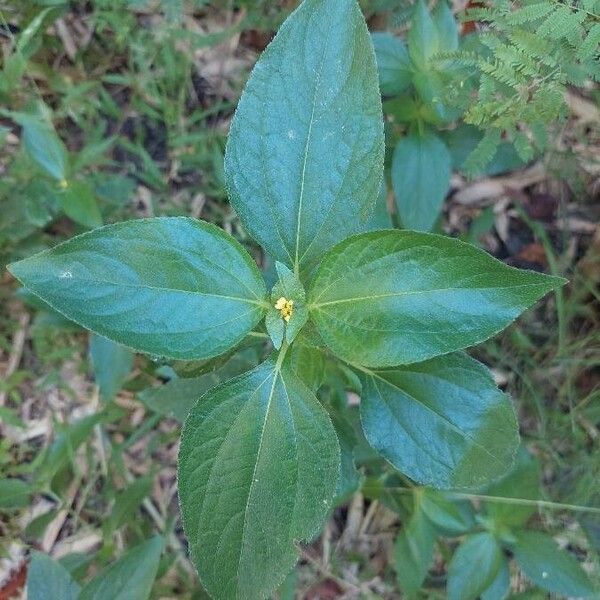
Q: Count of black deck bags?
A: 0